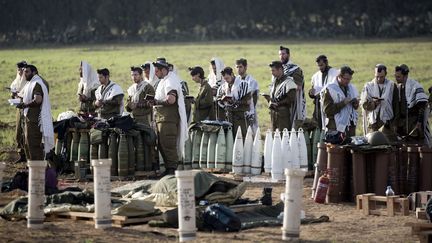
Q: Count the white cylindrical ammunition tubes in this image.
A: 4